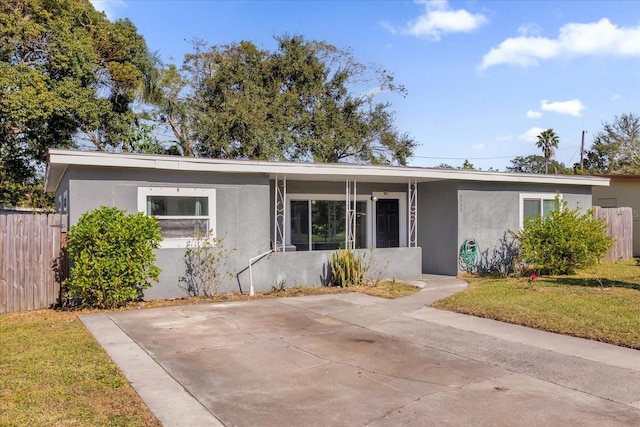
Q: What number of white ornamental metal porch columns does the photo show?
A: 3